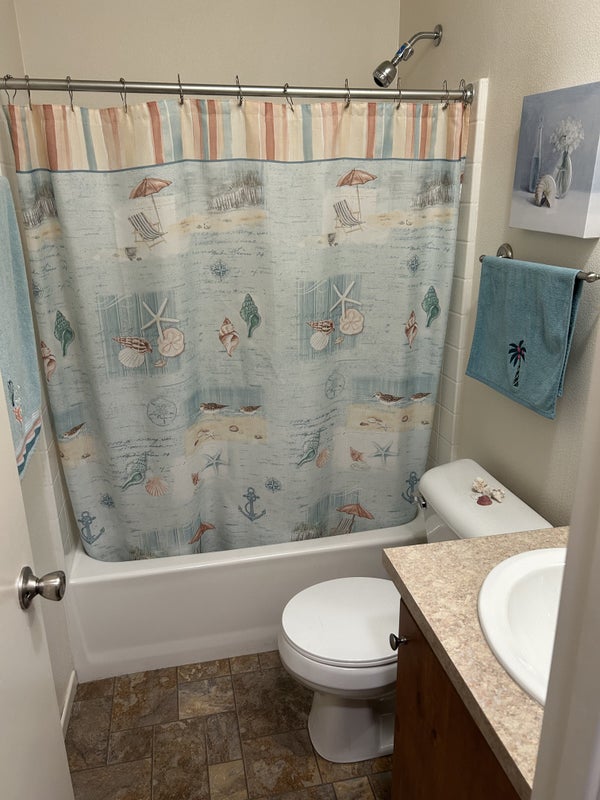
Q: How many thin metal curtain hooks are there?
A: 11